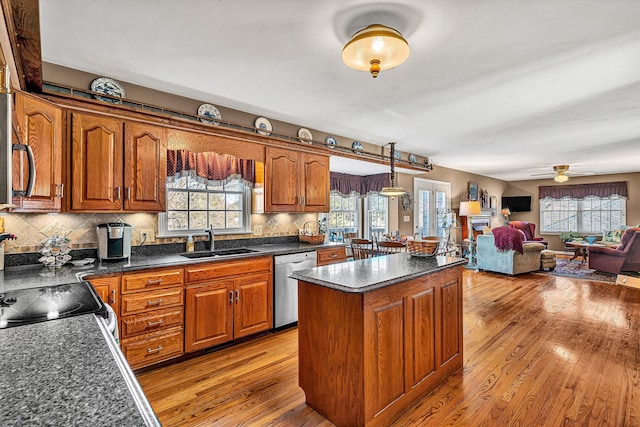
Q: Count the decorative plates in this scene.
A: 8